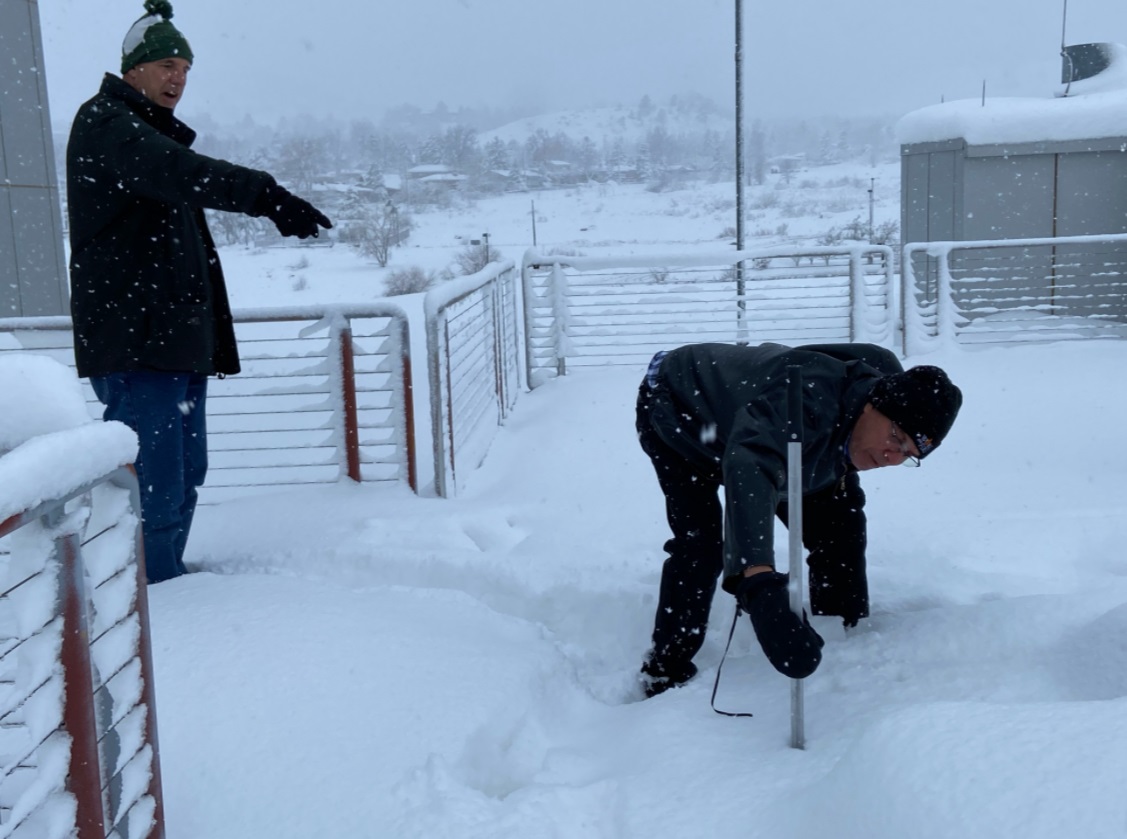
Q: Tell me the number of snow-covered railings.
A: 5